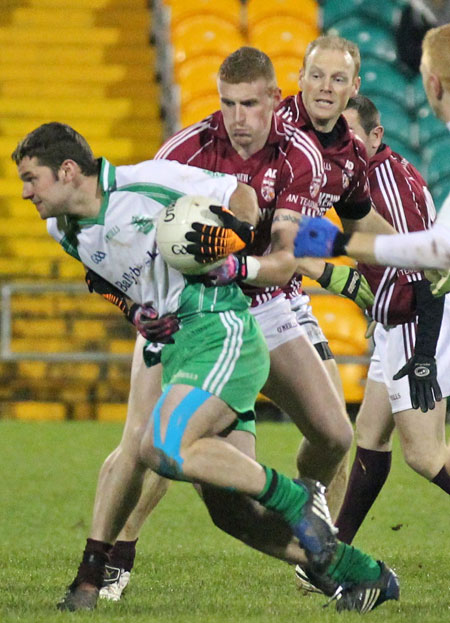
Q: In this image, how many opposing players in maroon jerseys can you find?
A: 3